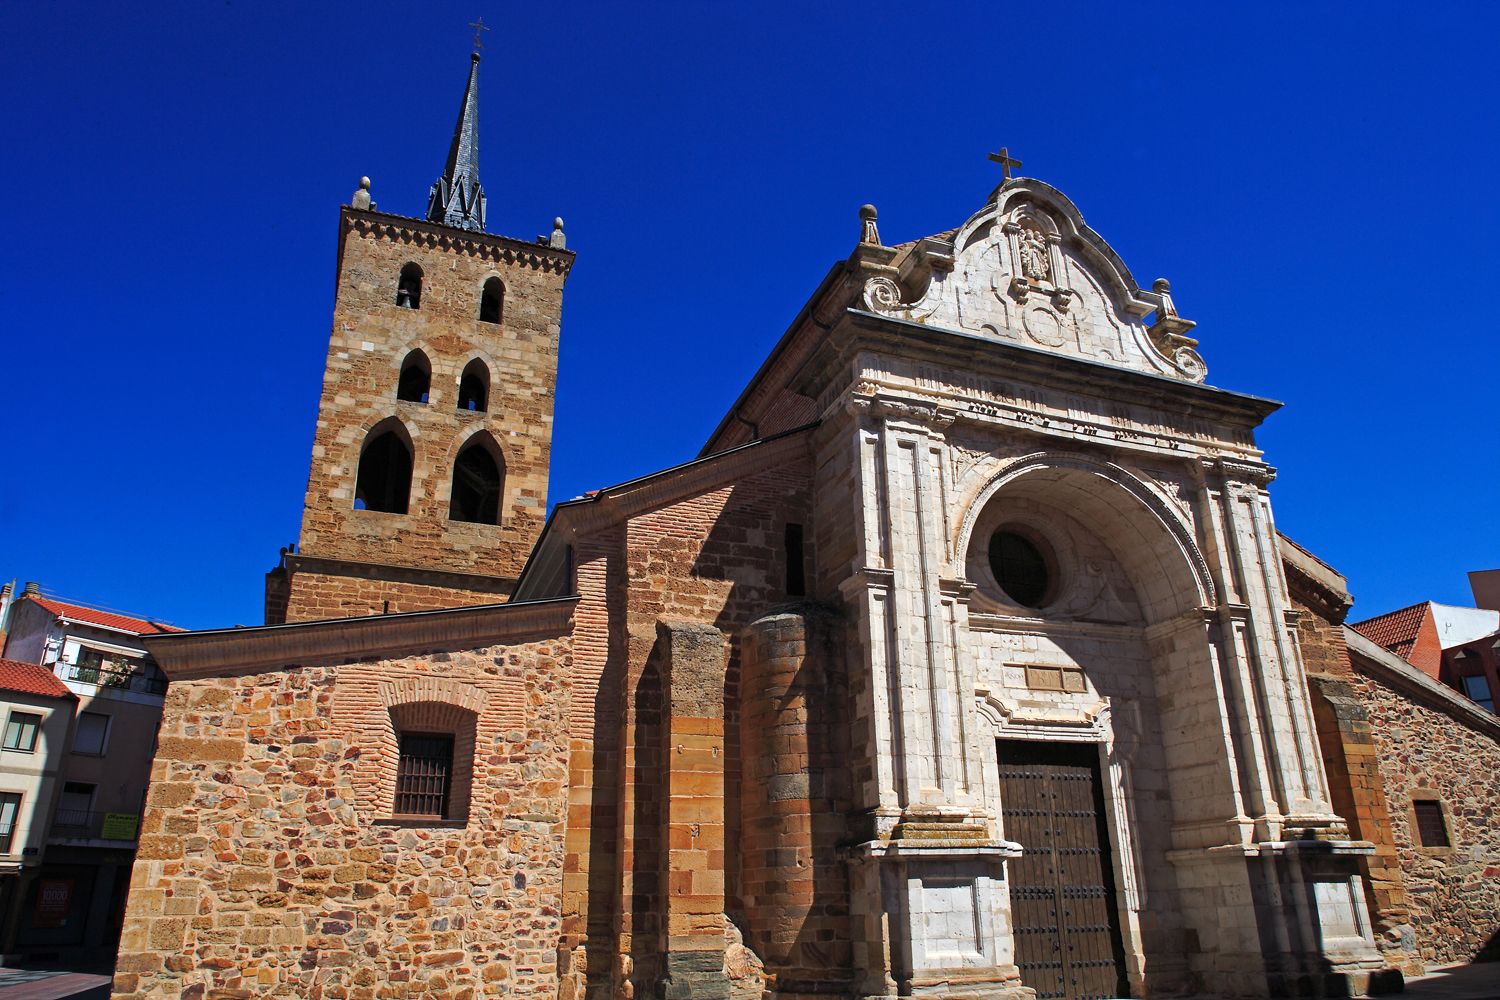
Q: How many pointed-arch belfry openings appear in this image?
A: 4